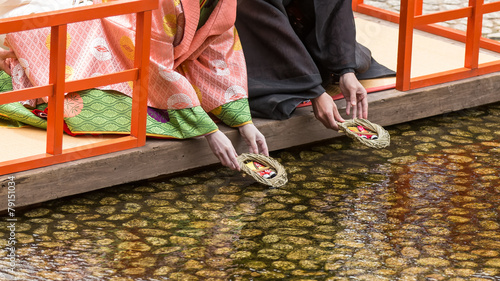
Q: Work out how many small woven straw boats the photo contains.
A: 2